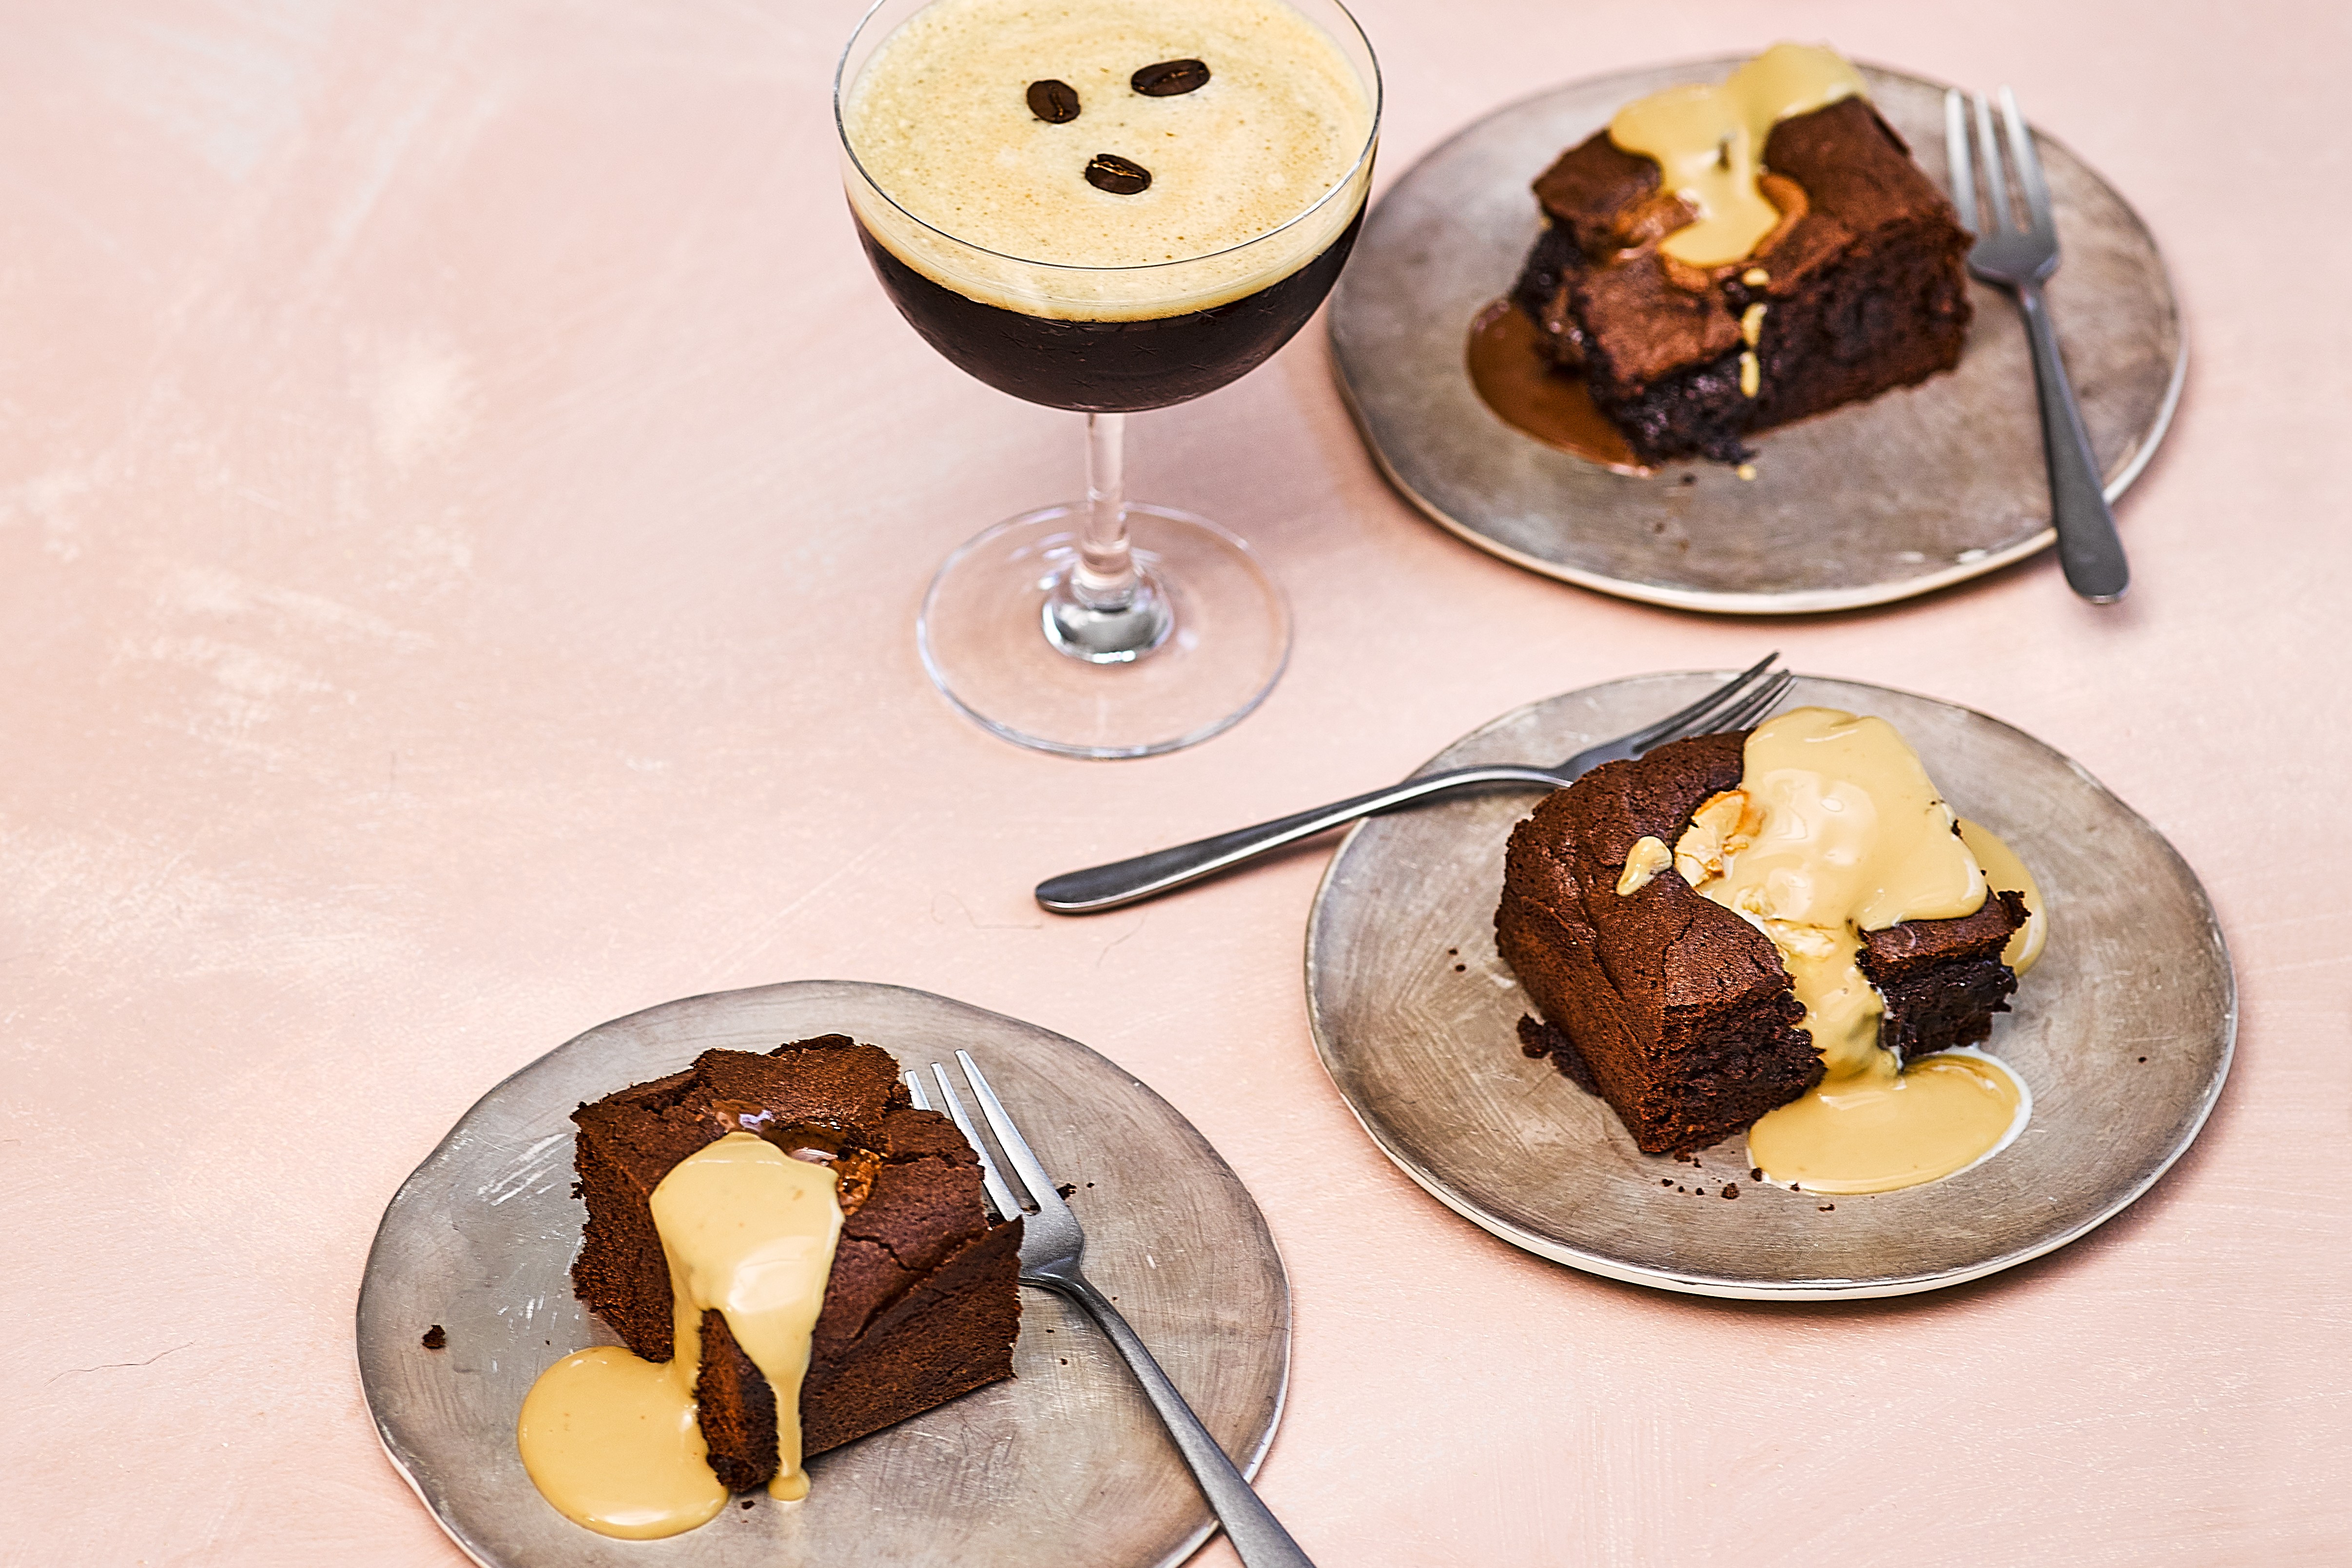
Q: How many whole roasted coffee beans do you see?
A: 3